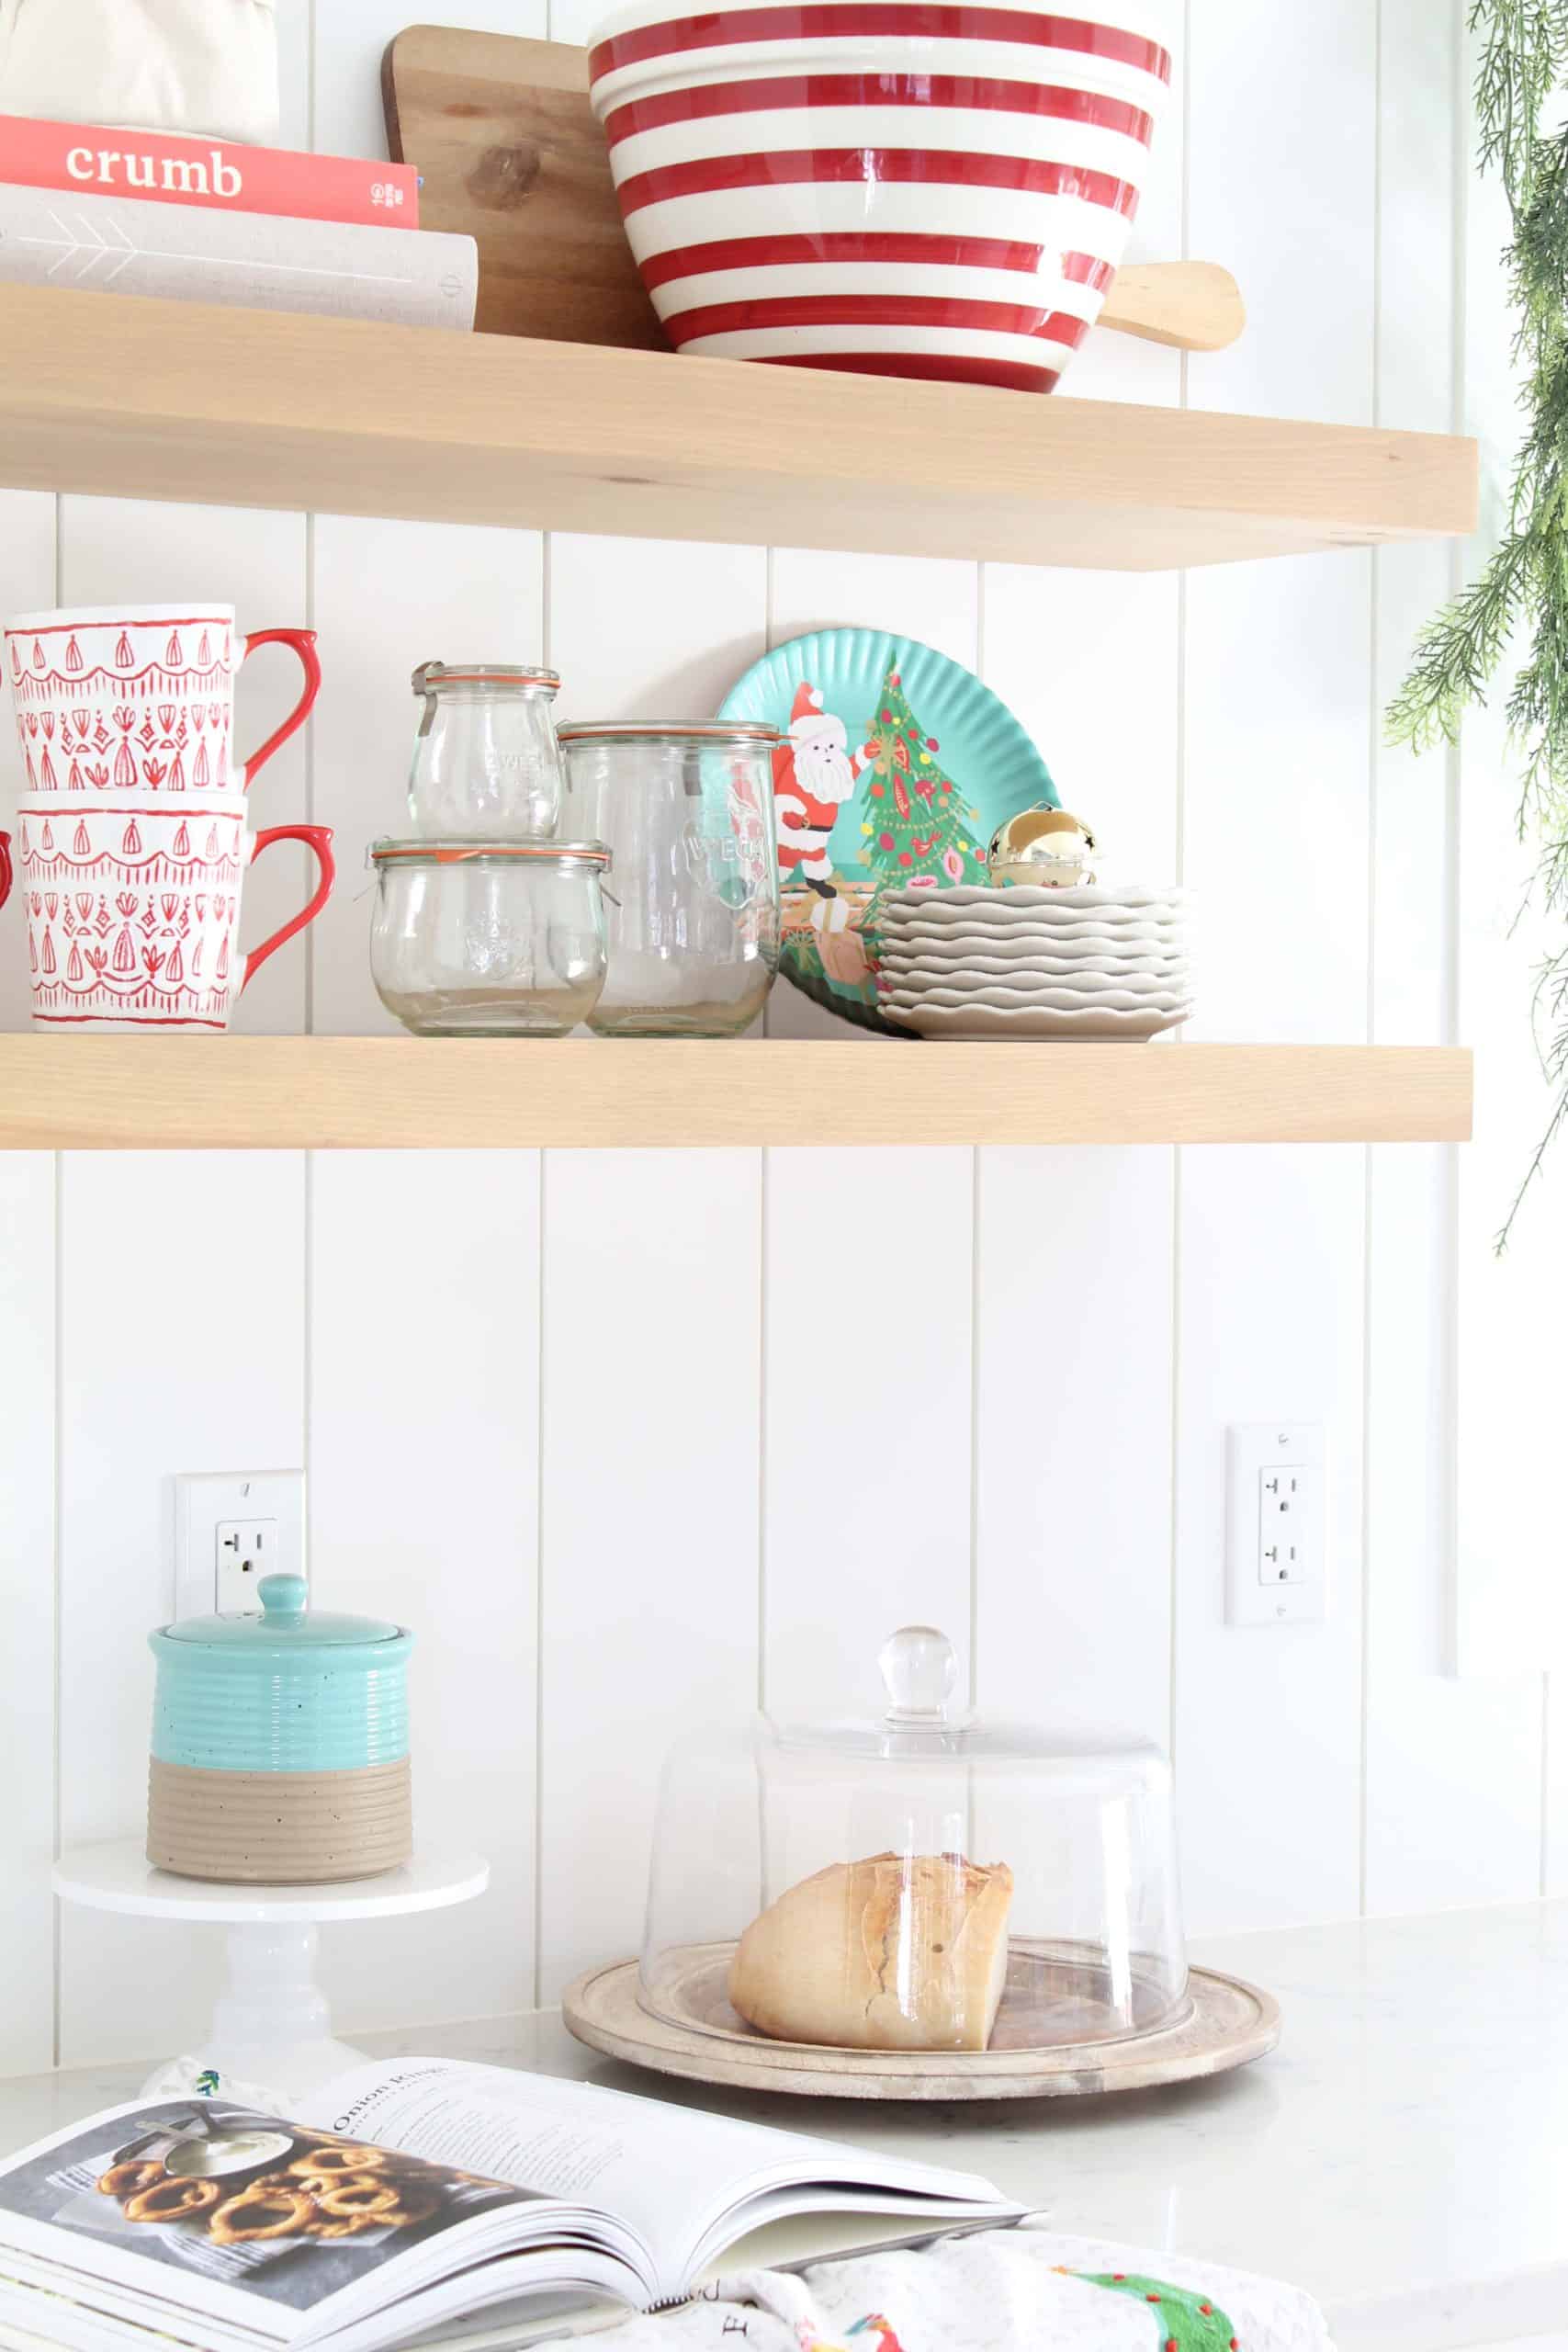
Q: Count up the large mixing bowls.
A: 1